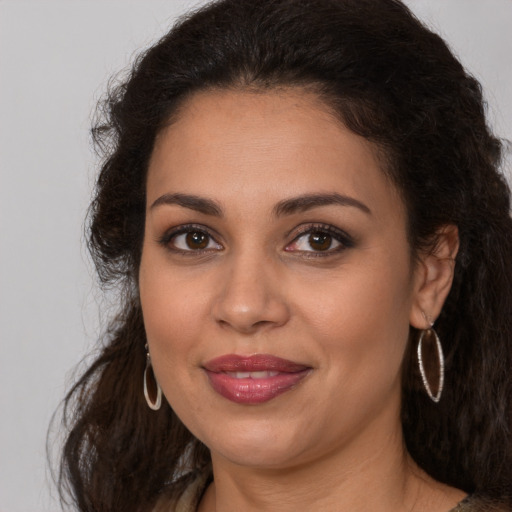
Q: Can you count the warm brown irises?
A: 2